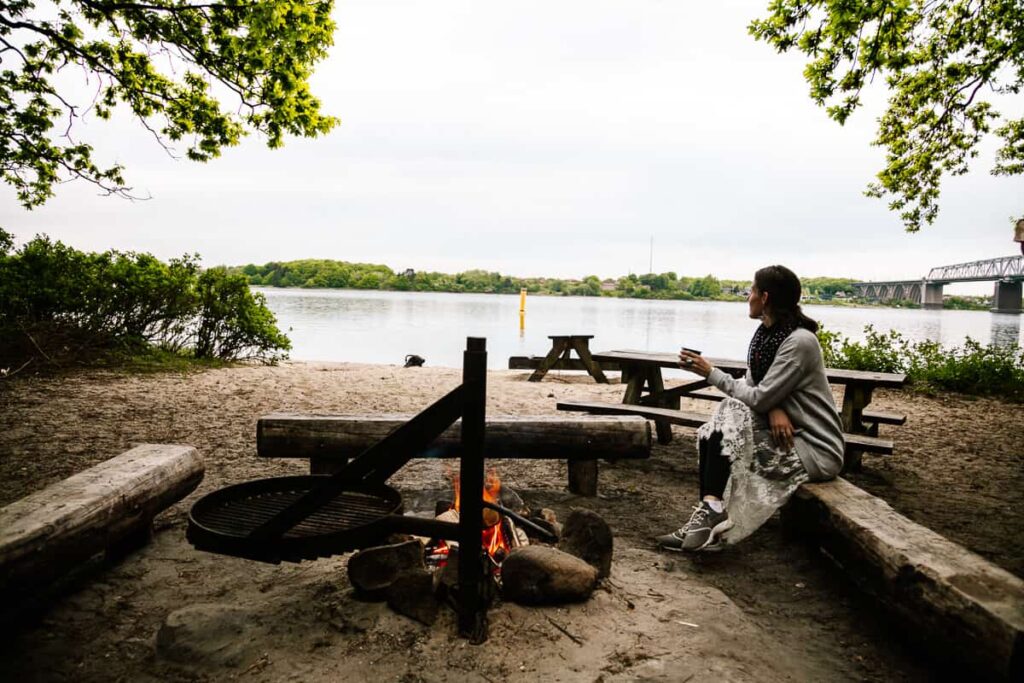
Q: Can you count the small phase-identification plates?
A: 0